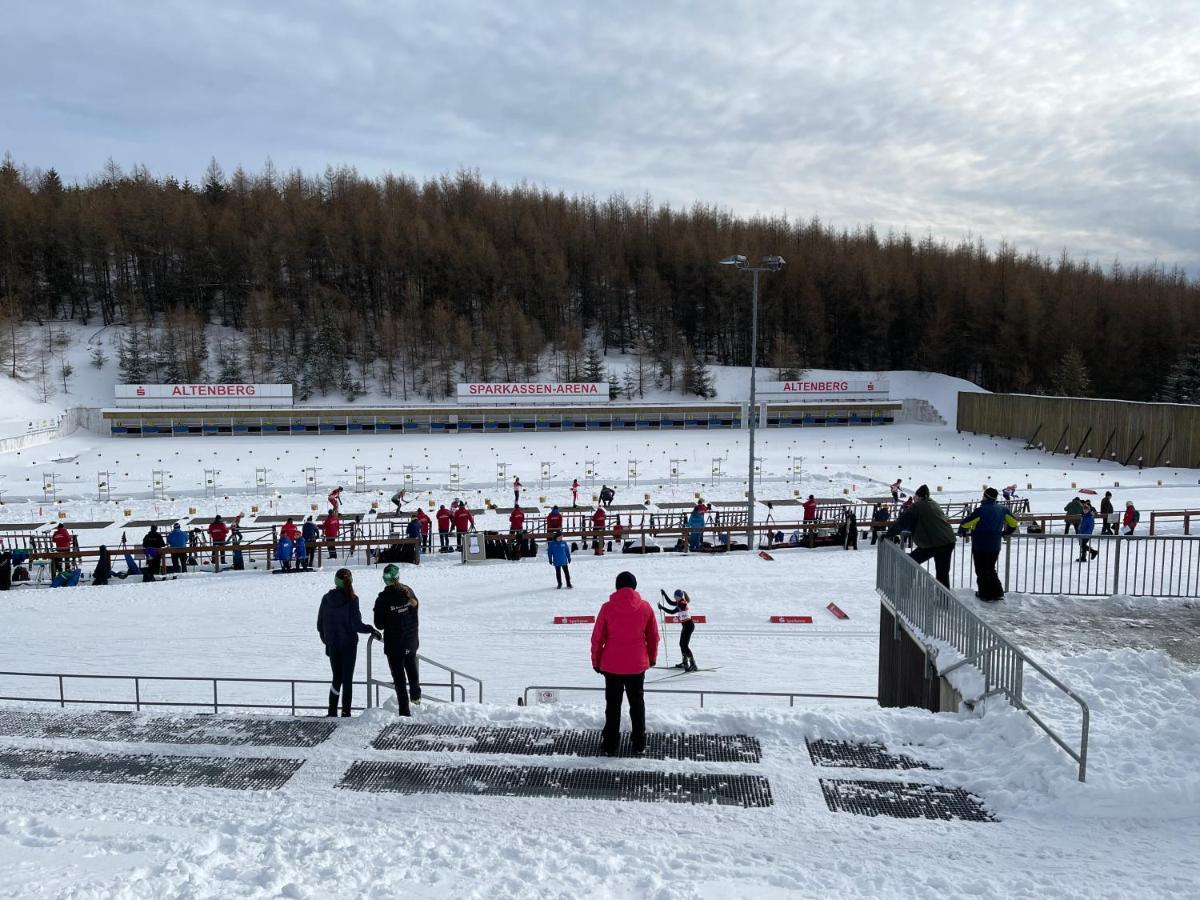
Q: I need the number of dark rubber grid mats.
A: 6